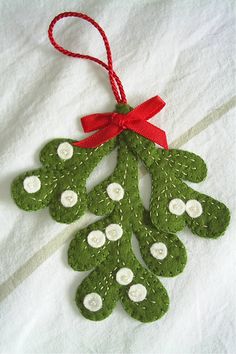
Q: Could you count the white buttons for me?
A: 12